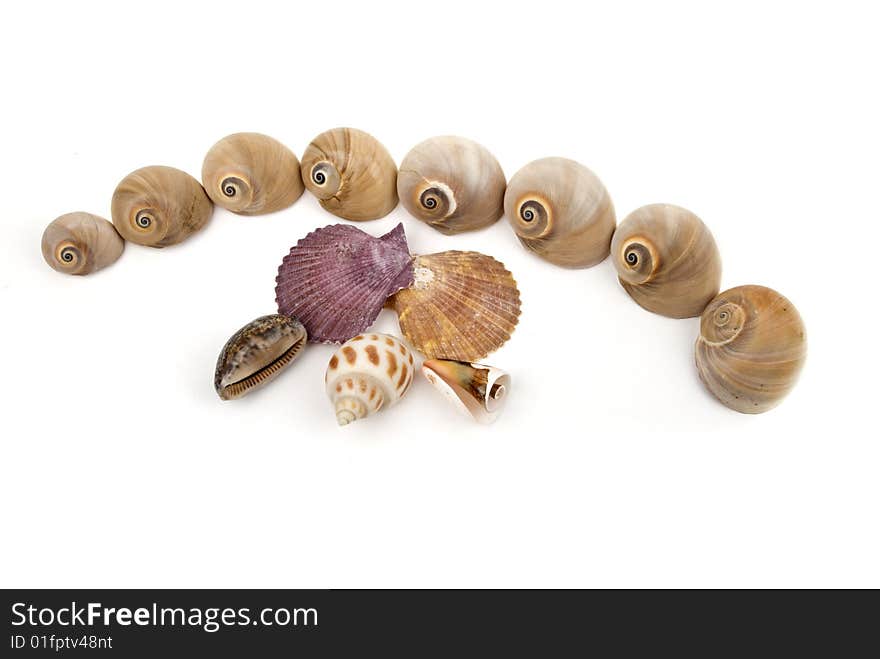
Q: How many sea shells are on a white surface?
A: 13